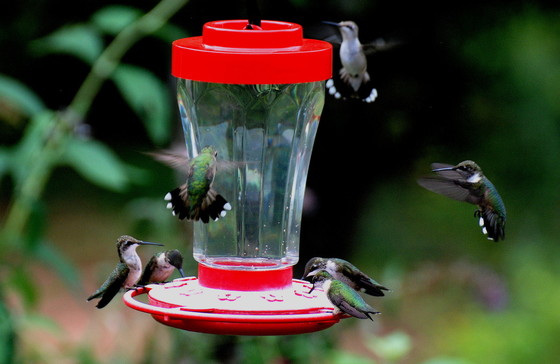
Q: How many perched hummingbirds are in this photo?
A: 4